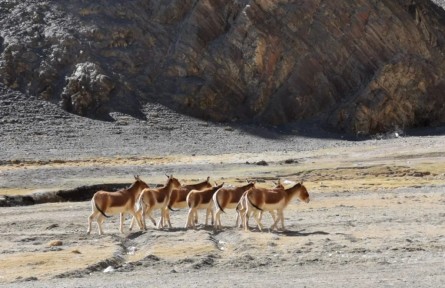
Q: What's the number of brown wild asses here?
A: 7